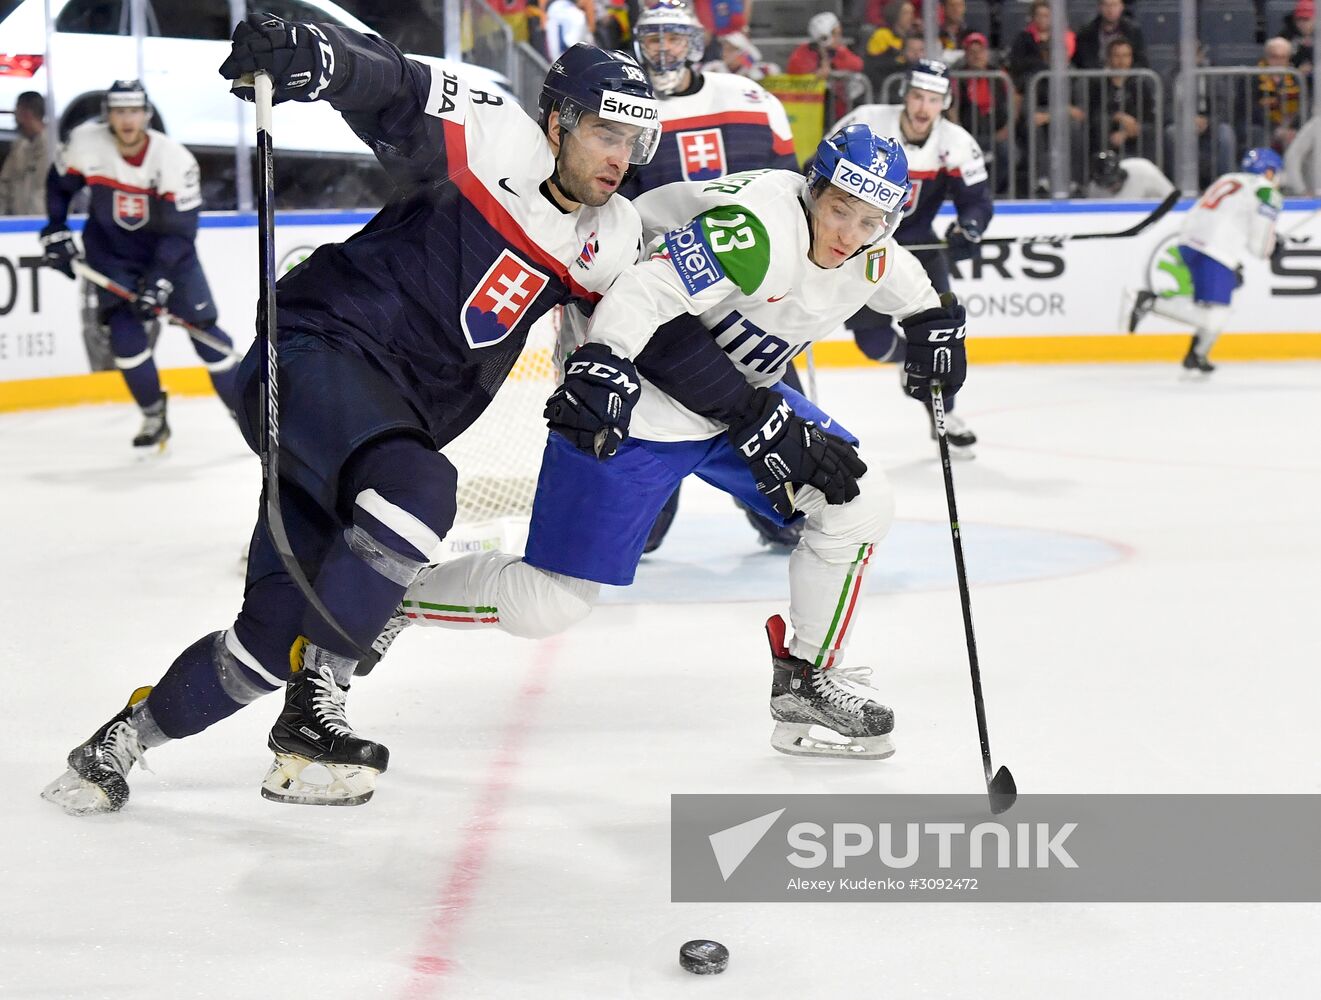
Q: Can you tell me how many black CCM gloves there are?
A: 4